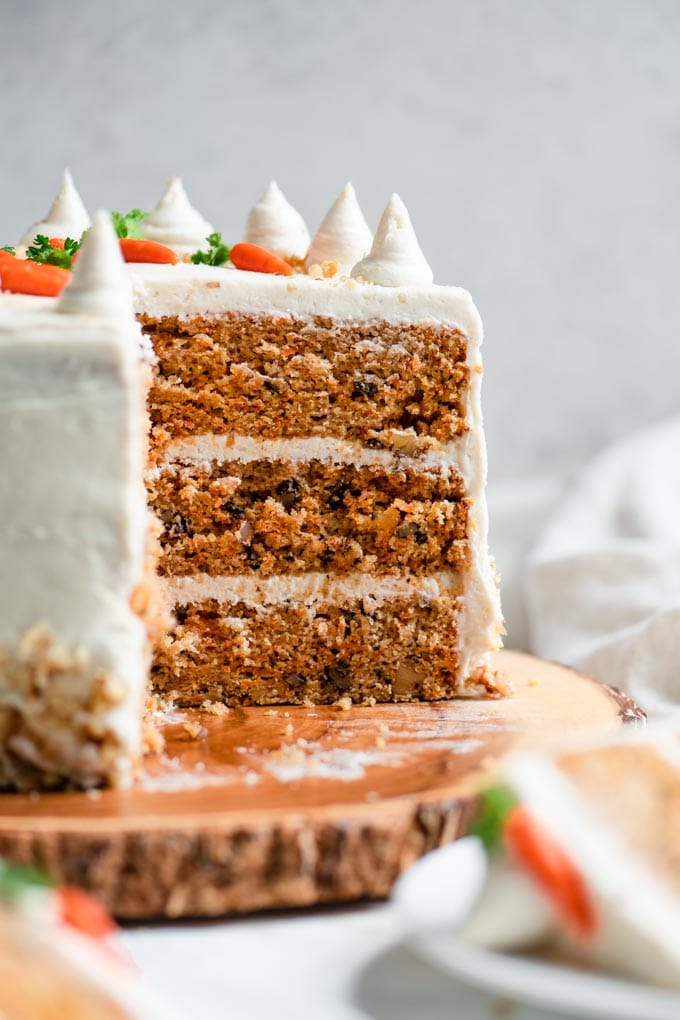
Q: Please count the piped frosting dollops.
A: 6